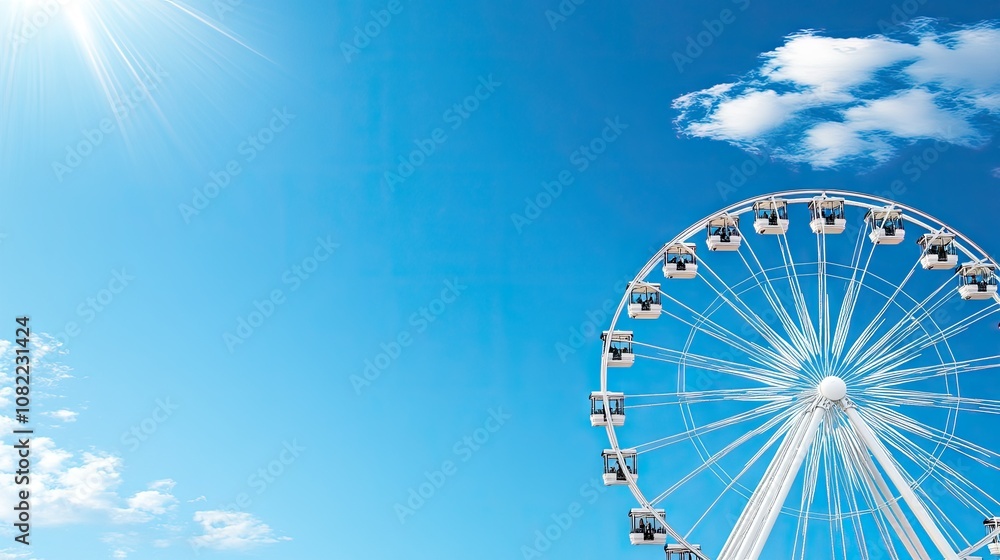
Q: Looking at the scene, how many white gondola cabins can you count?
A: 14